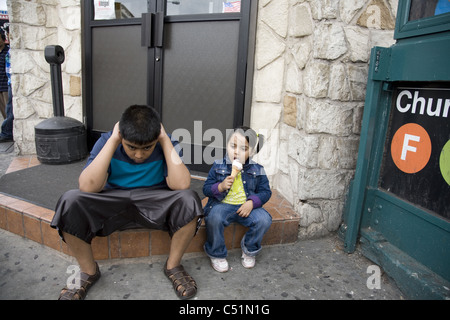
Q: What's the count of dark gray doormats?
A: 1